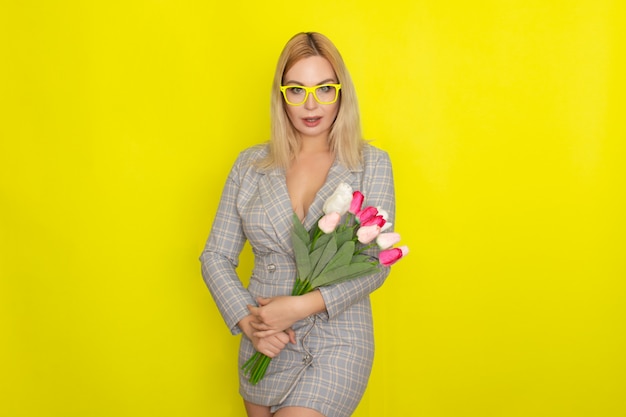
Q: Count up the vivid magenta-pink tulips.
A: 4